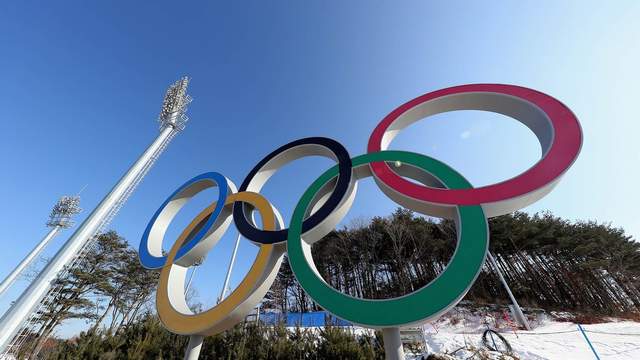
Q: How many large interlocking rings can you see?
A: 5